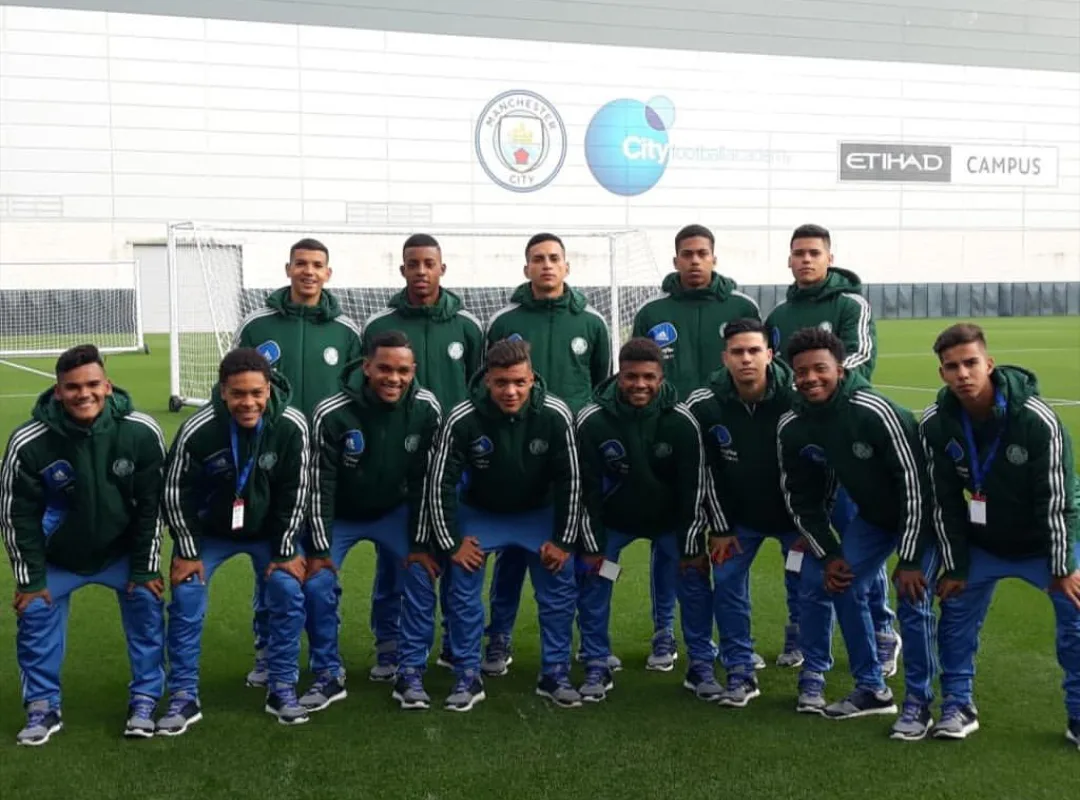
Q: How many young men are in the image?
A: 13